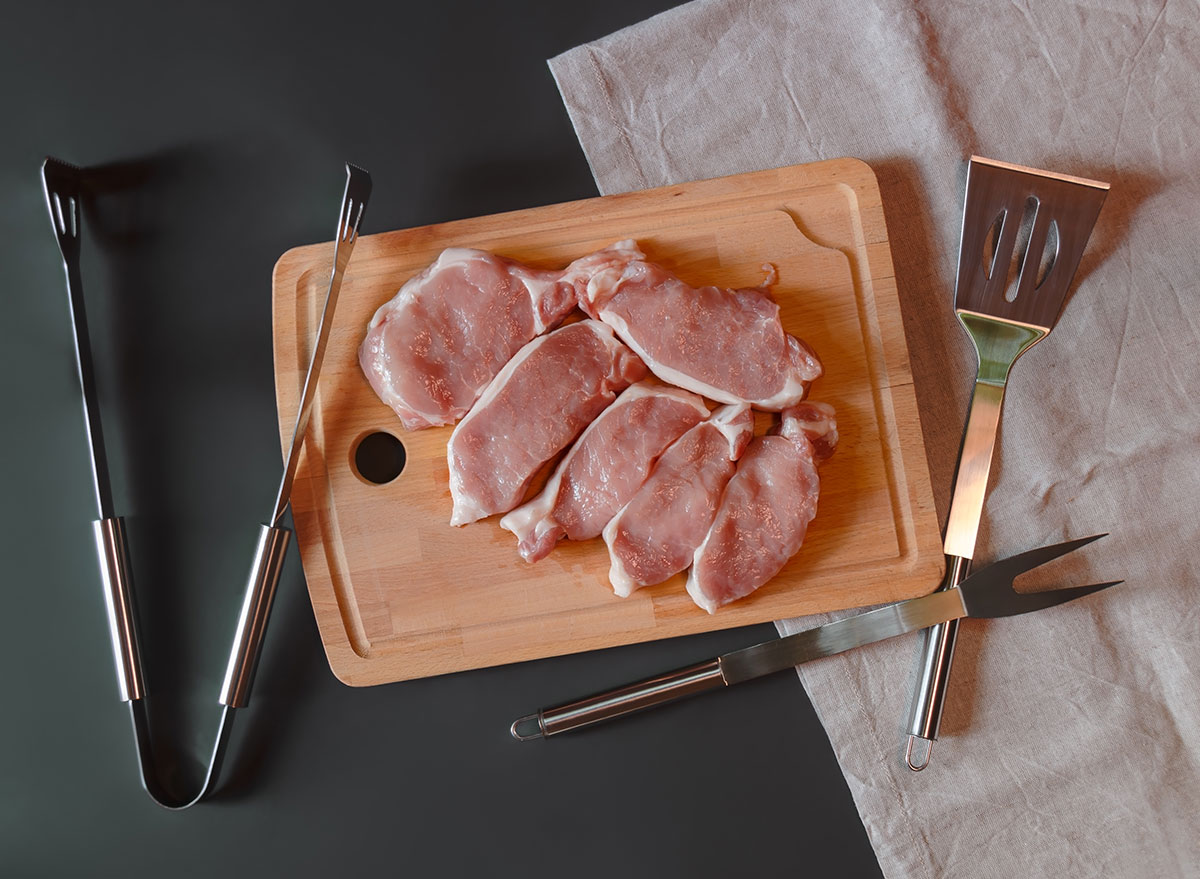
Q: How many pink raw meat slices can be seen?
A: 6